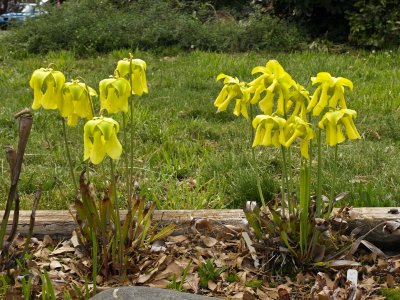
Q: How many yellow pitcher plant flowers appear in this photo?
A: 12